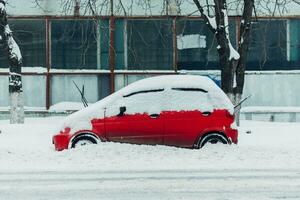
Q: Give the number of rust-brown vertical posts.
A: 4